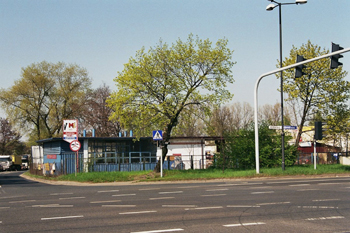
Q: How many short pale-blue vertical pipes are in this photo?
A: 5